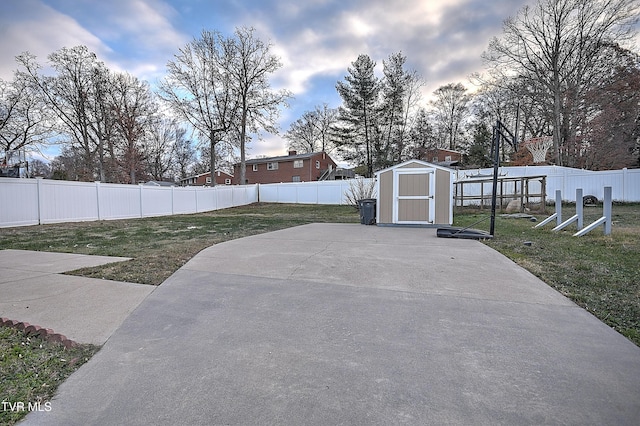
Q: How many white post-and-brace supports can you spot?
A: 3